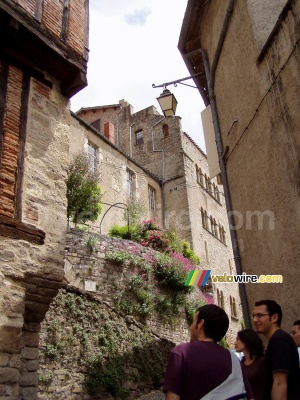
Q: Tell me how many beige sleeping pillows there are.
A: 0